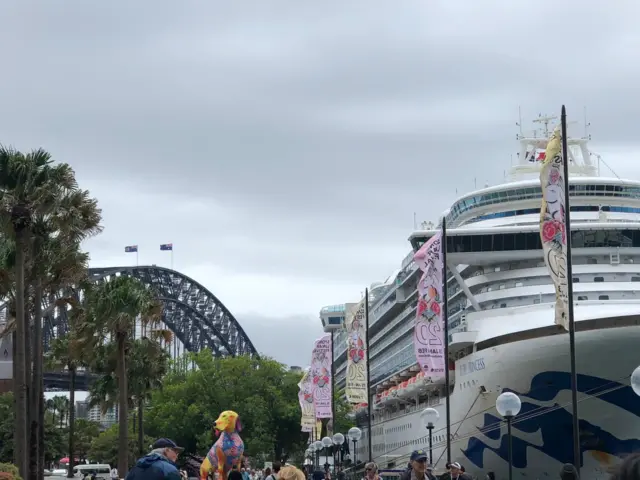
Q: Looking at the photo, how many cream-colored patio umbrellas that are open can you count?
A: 0